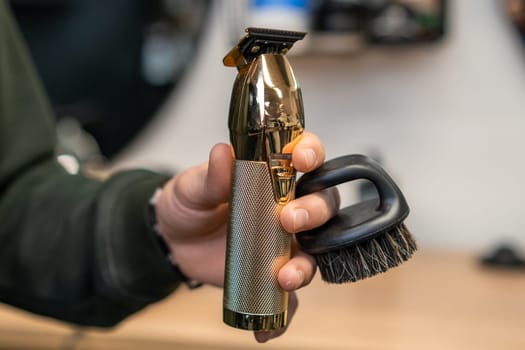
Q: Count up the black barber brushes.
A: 1